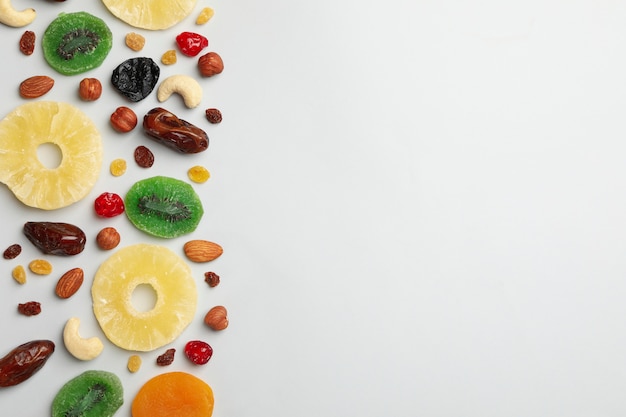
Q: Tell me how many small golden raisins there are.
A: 8